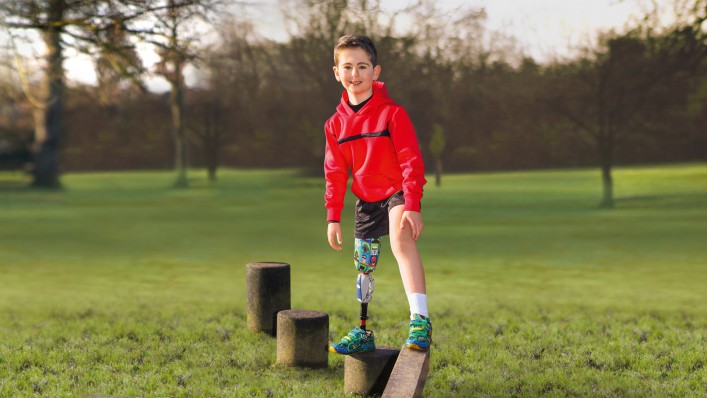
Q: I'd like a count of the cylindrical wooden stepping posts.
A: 3